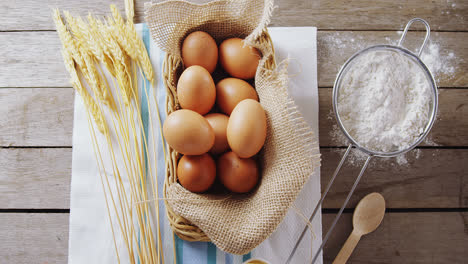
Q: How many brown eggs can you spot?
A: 9